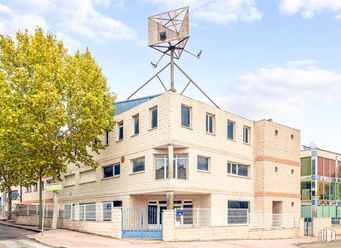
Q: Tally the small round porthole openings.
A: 5